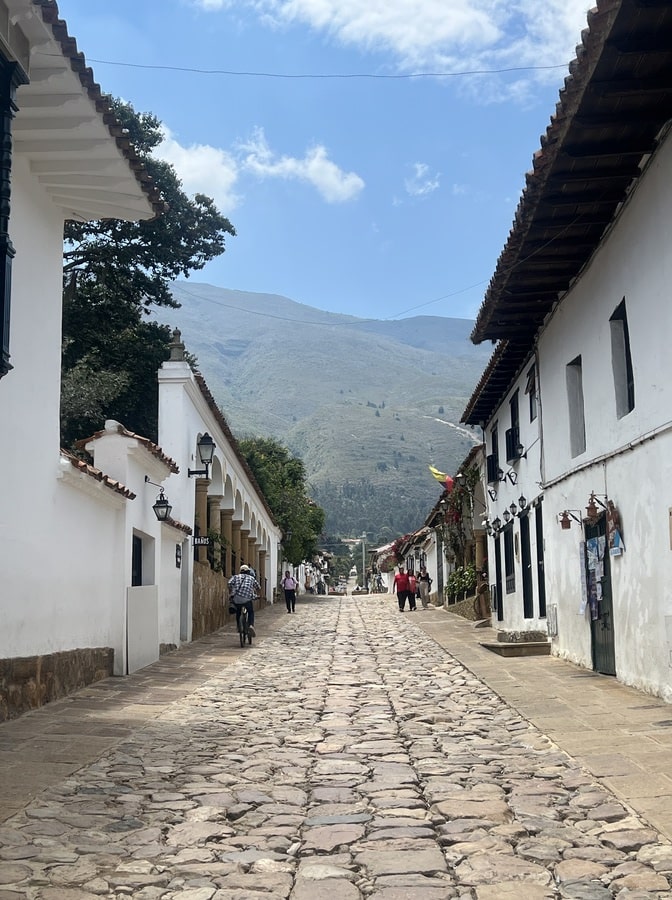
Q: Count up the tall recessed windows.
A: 2